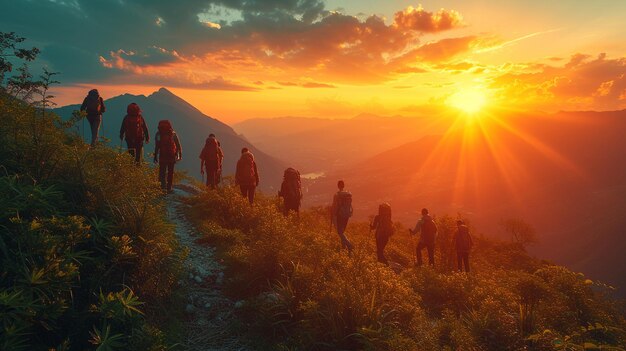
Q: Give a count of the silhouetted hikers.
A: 10